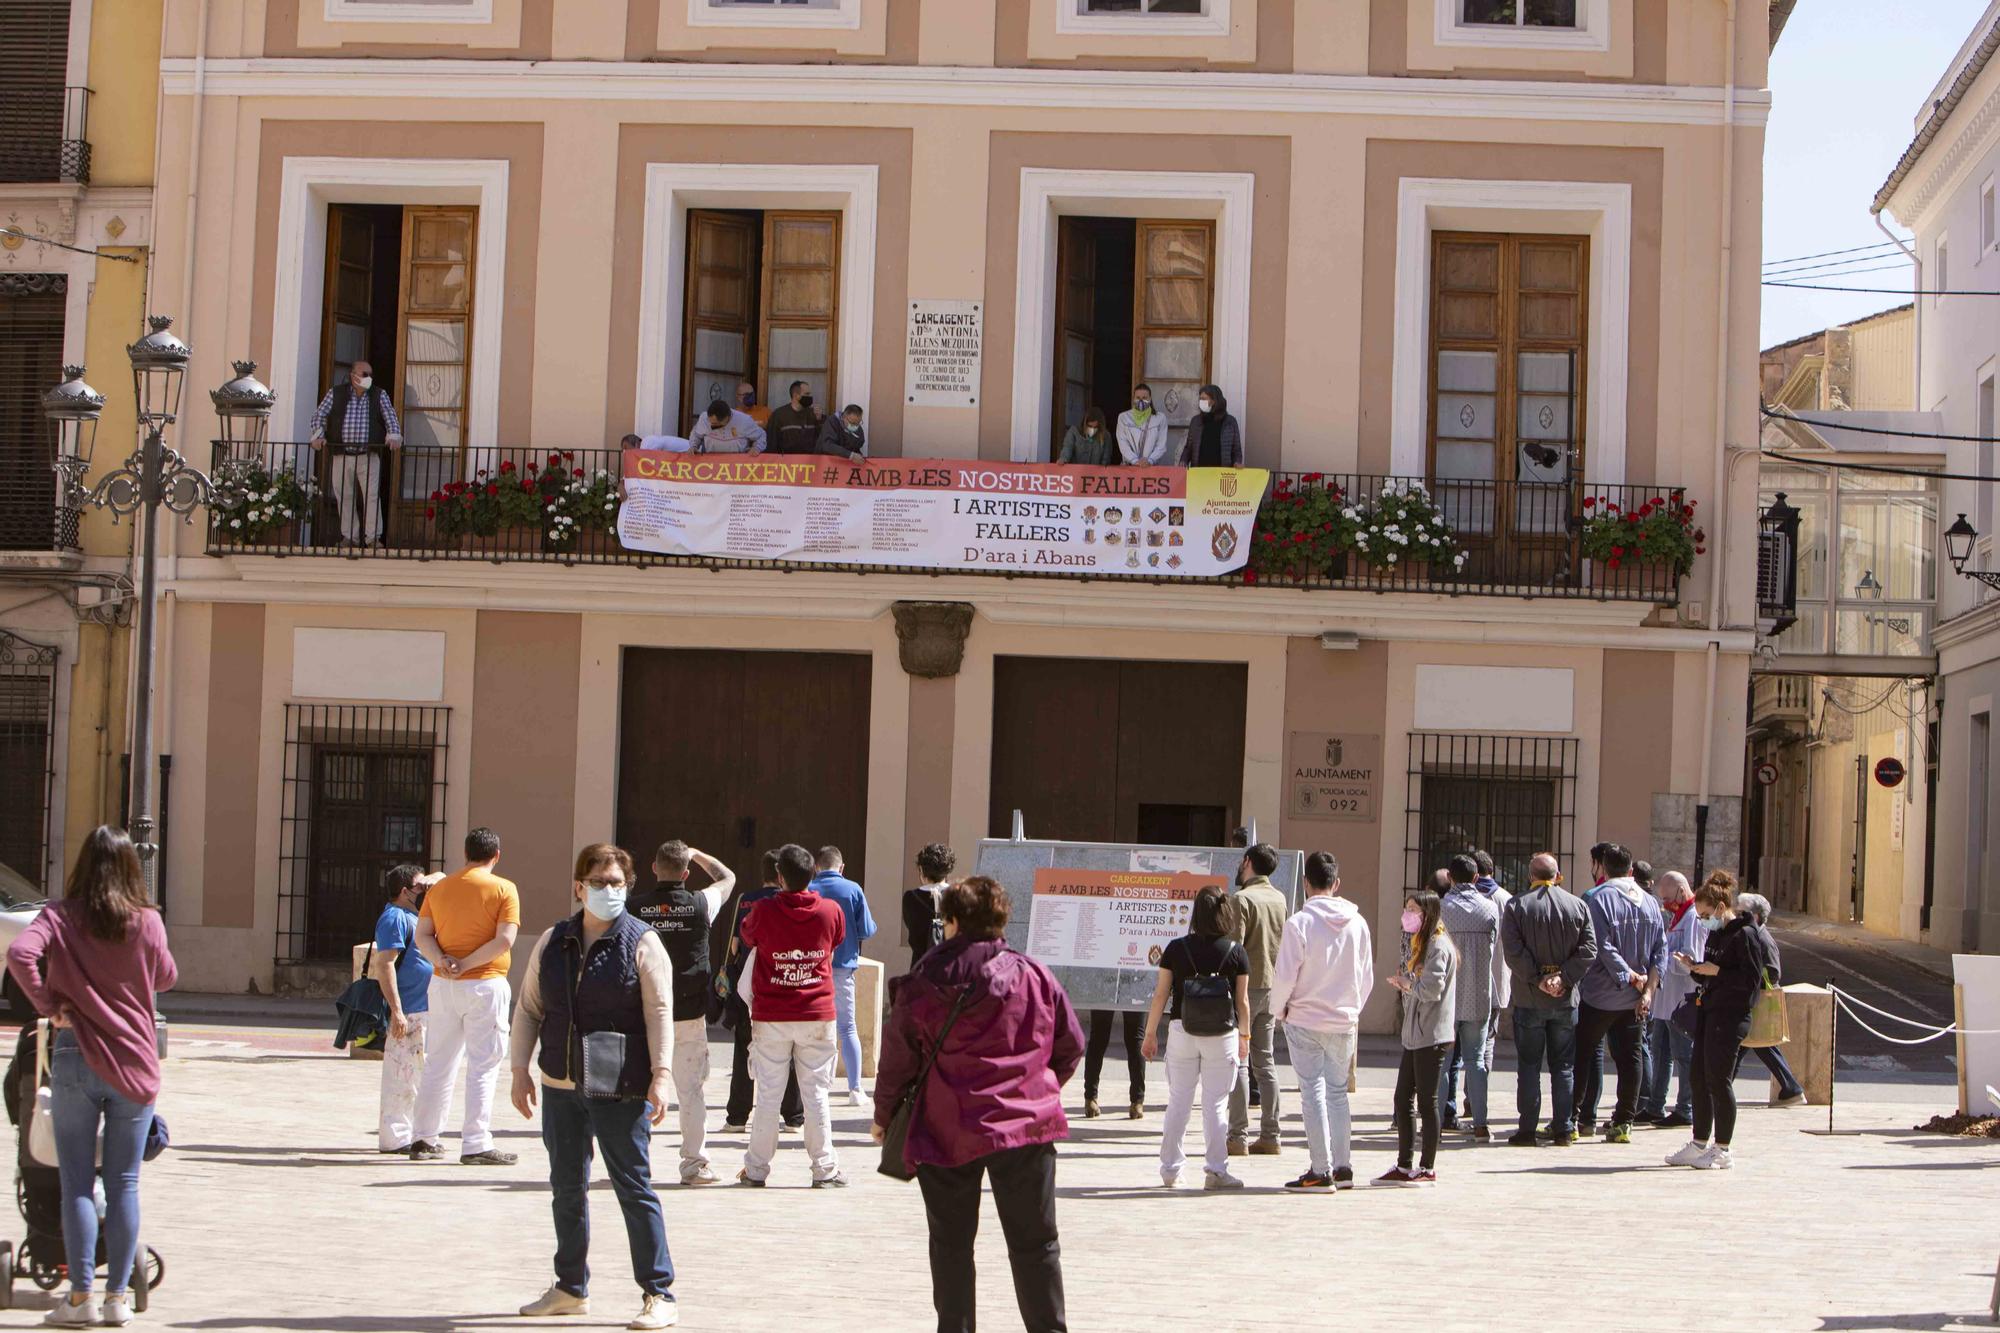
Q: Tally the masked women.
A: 6